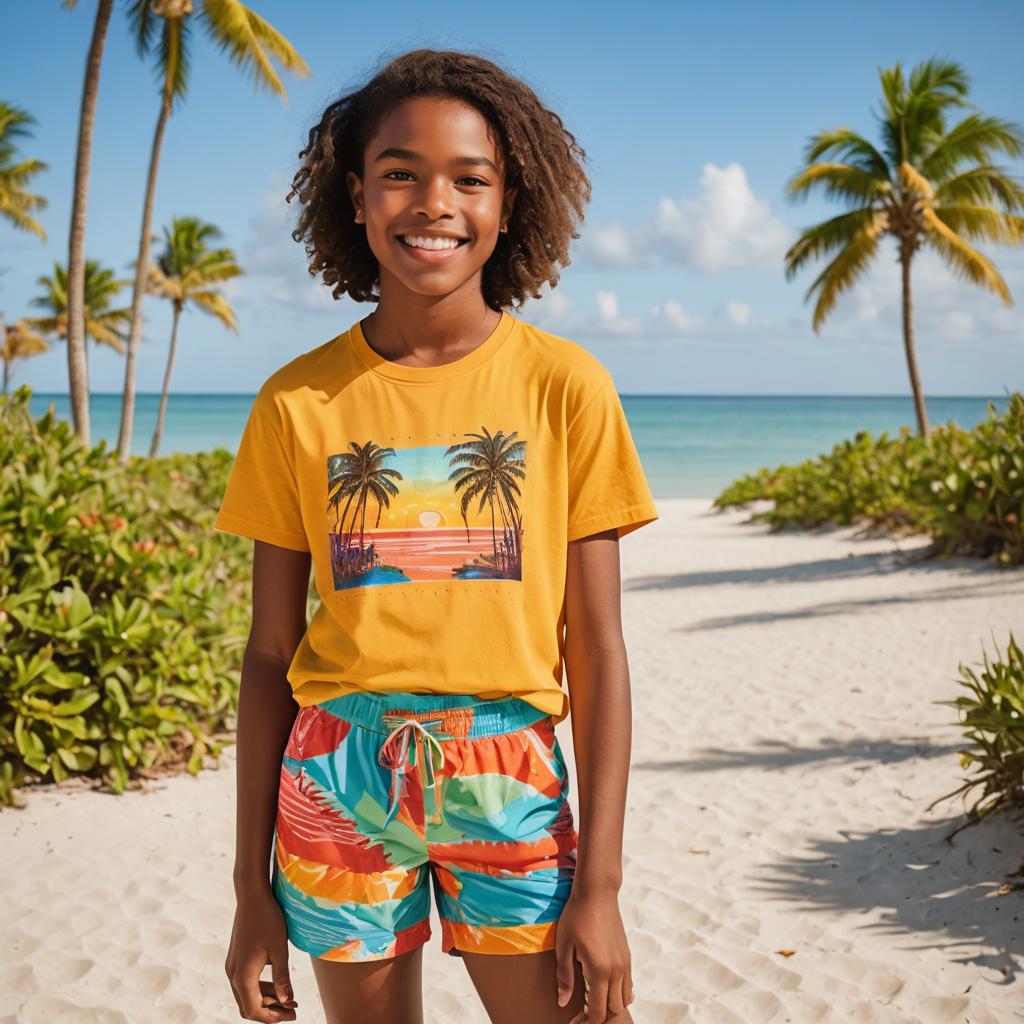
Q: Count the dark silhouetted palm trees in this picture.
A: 2